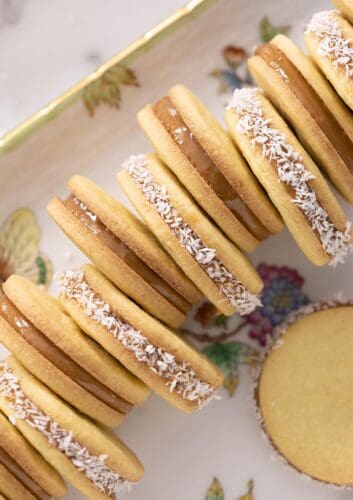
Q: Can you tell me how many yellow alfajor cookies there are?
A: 12